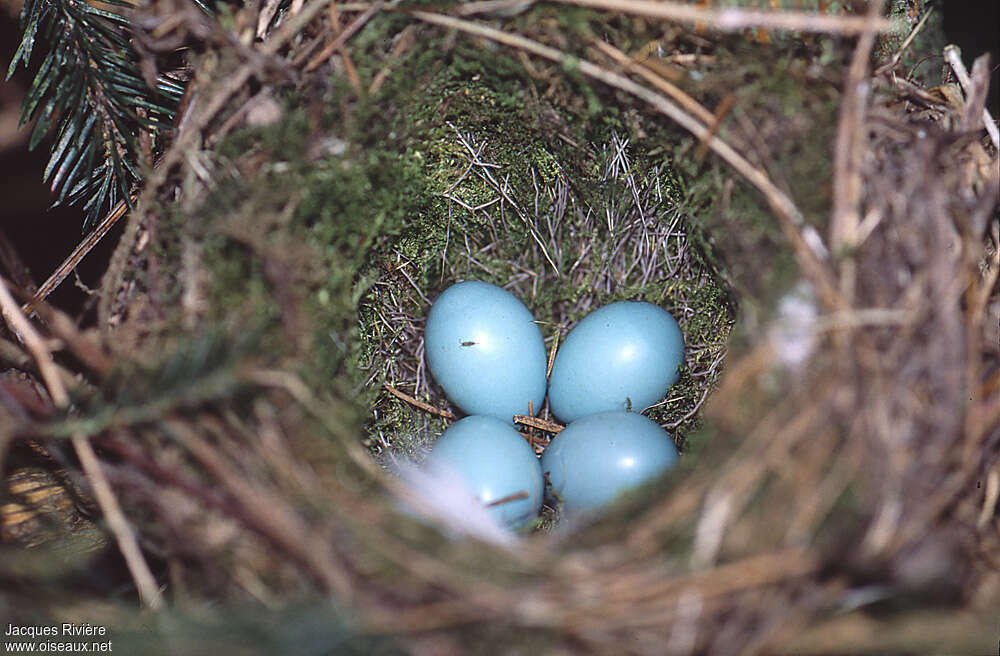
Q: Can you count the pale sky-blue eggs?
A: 4